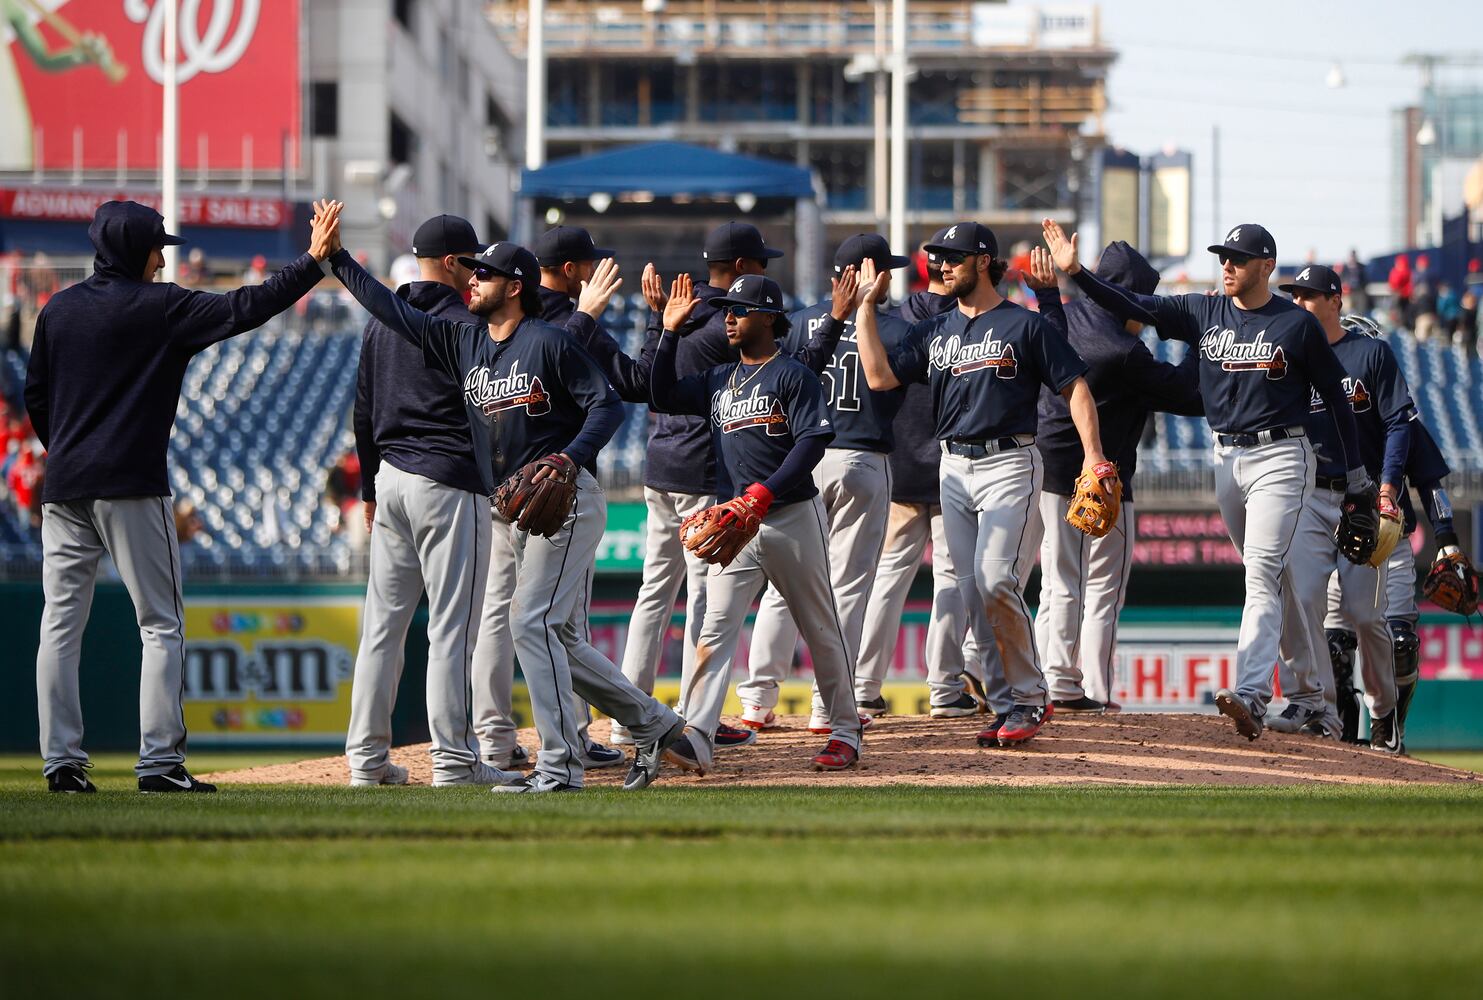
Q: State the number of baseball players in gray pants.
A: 13